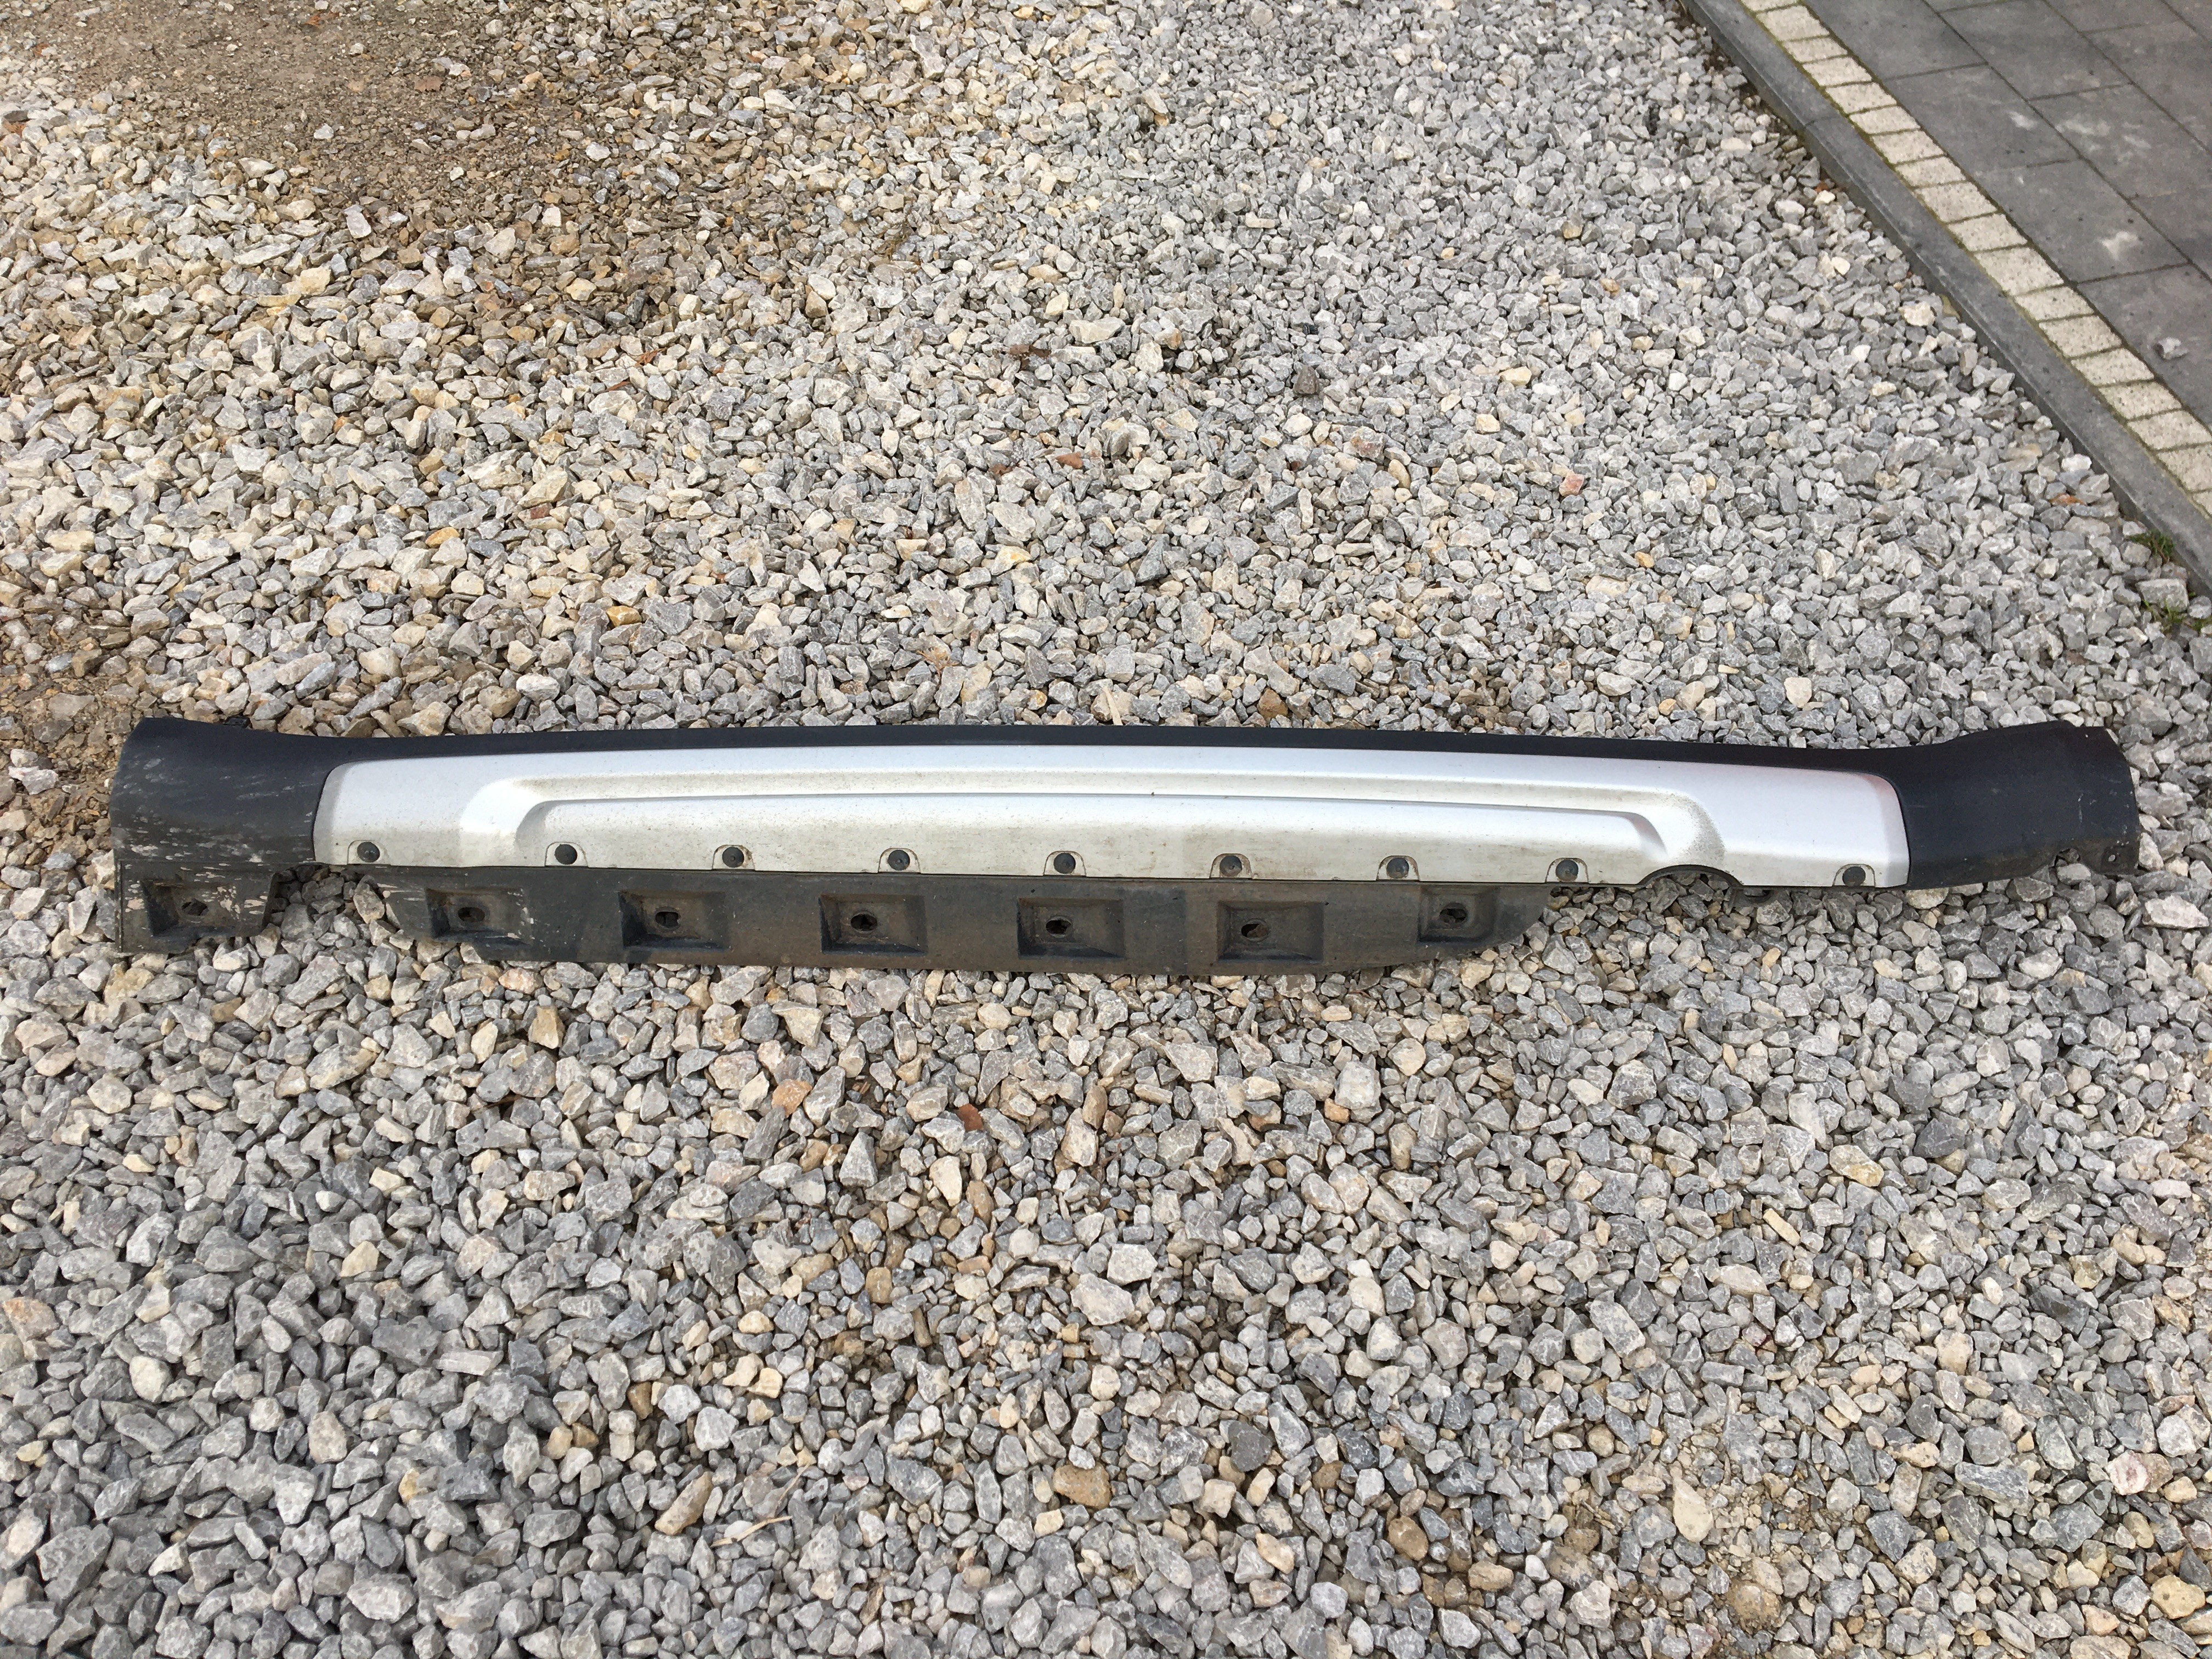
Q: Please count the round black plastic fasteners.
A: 9